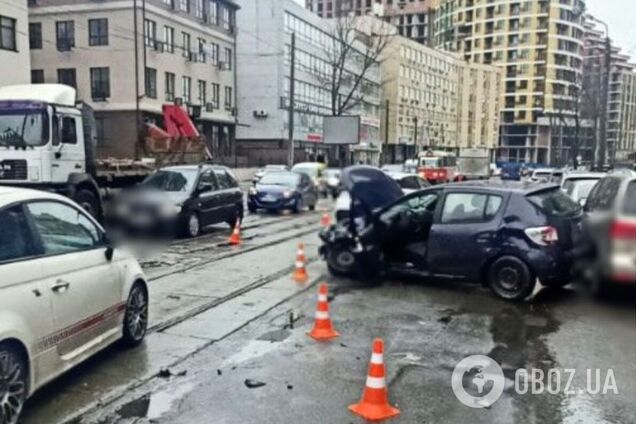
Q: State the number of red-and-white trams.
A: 1